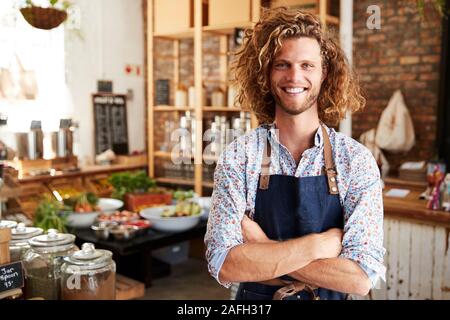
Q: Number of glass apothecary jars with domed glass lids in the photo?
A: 3